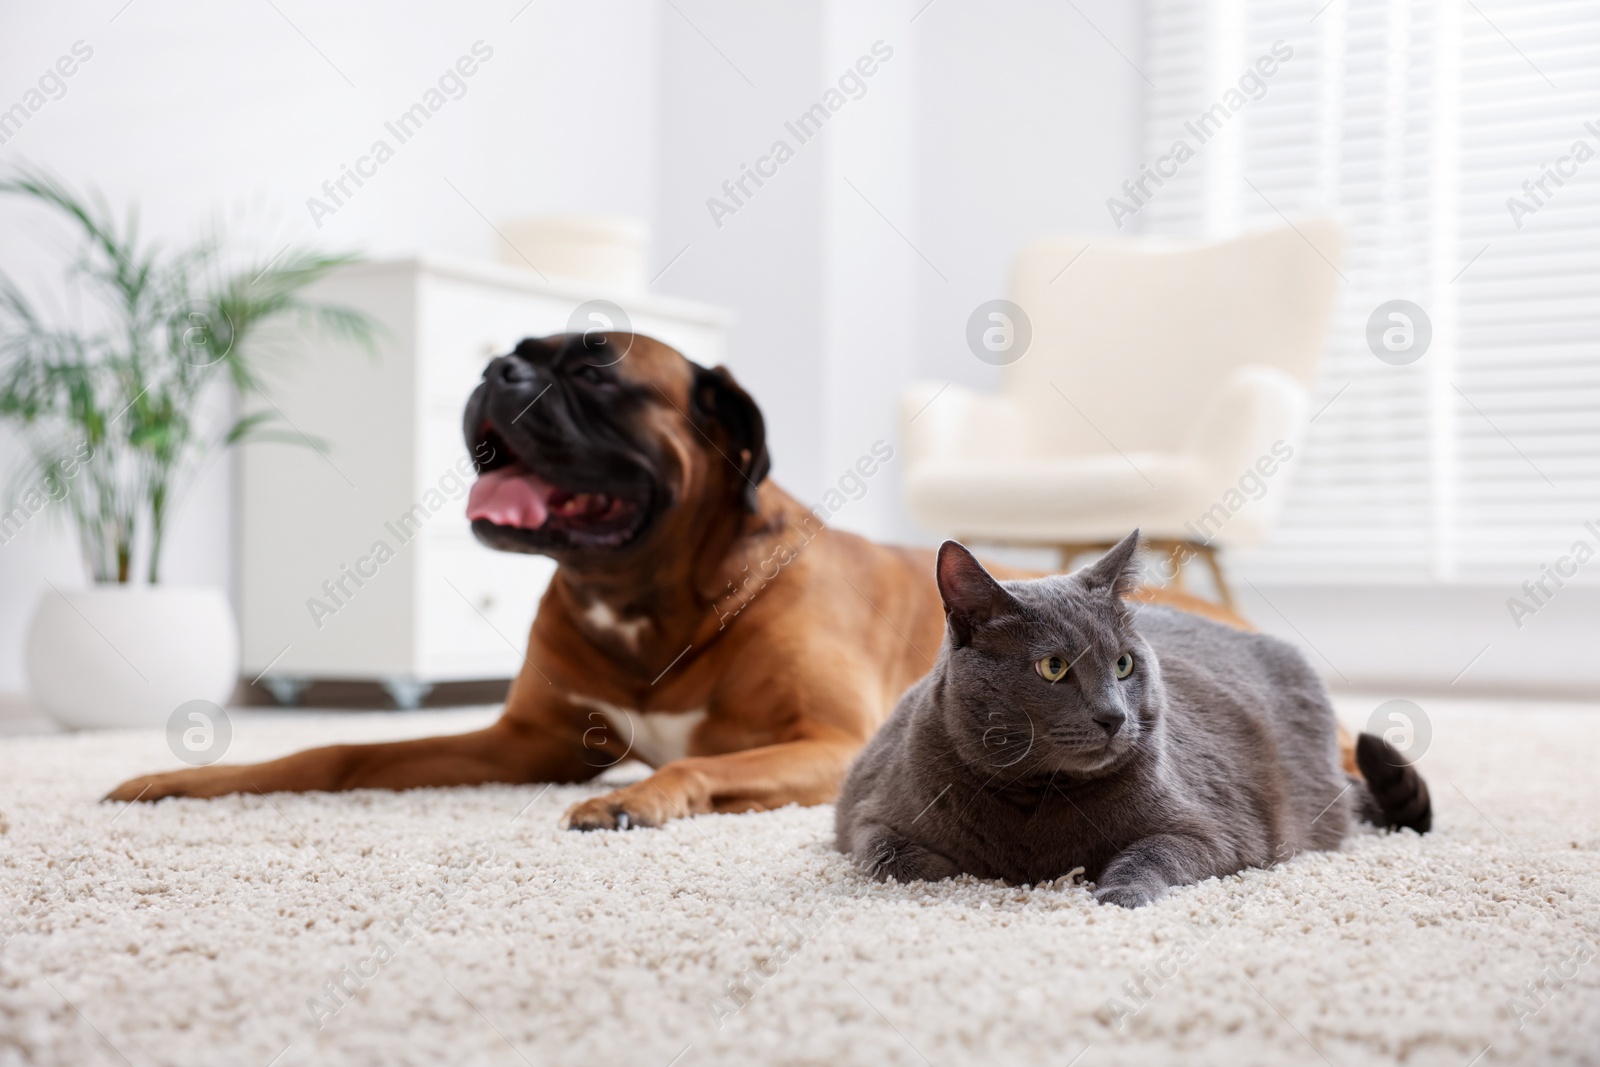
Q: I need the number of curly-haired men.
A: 0